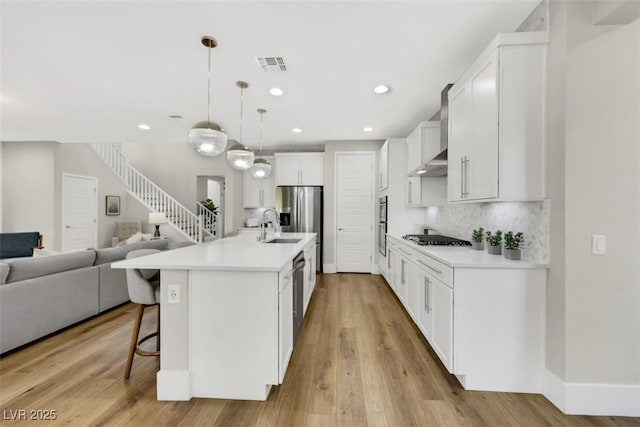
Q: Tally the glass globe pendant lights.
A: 3